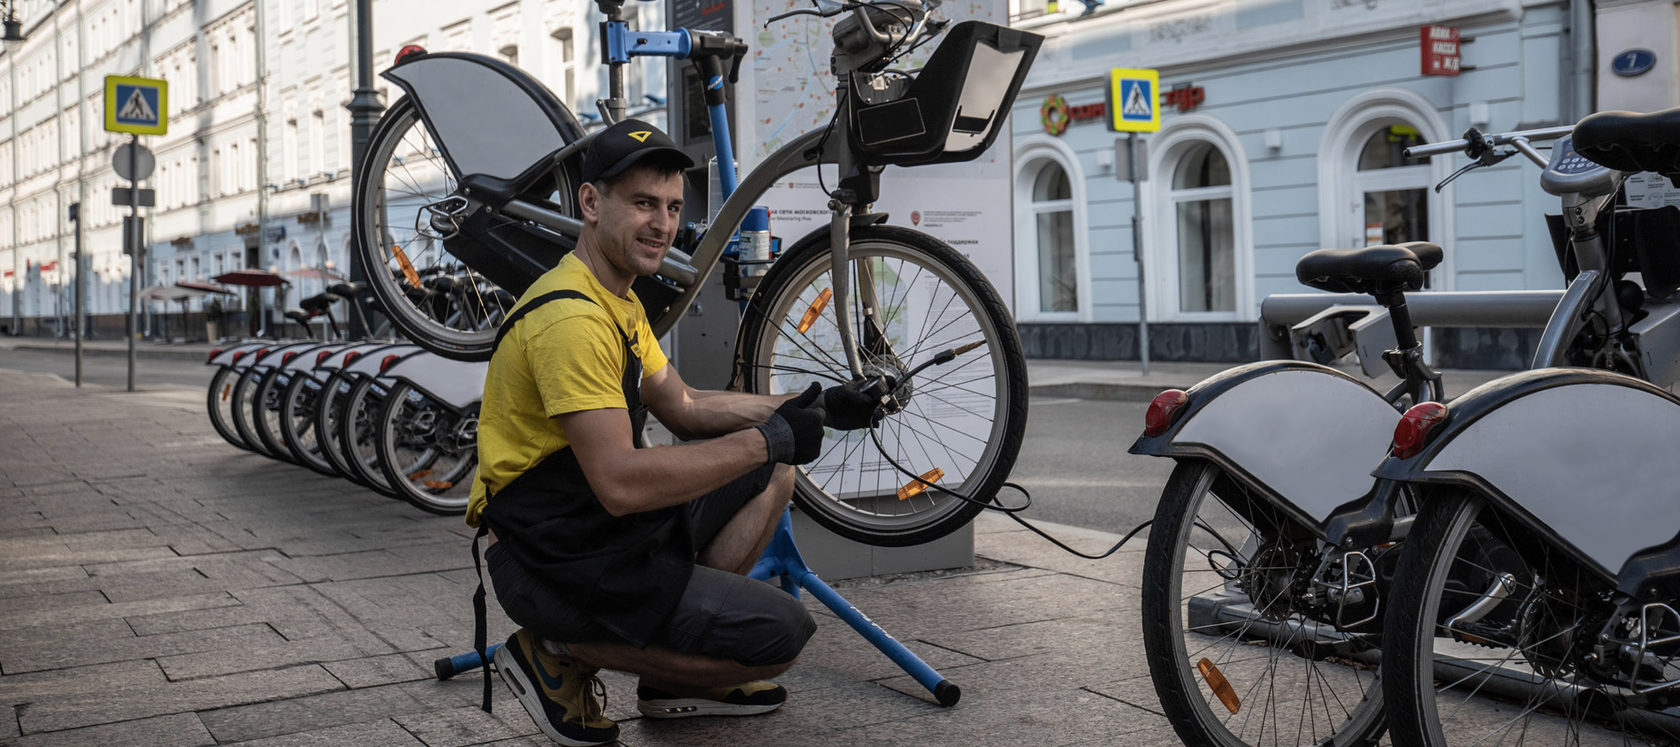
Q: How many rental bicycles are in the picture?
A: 10